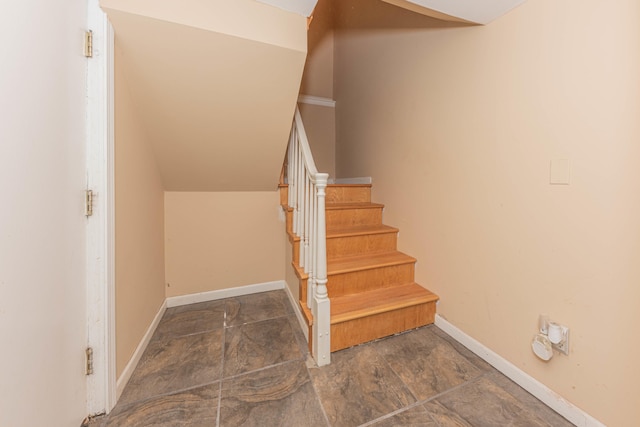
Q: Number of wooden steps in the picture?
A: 5